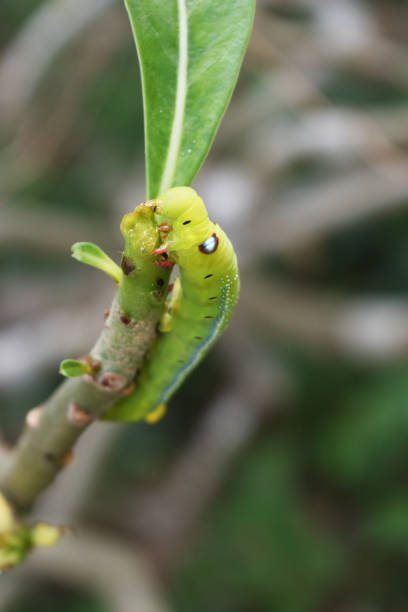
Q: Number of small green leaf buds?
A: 2